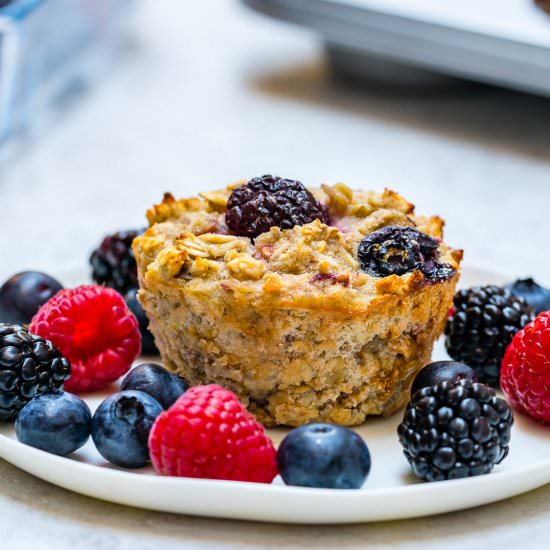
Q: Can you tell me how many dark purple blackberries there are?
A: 5